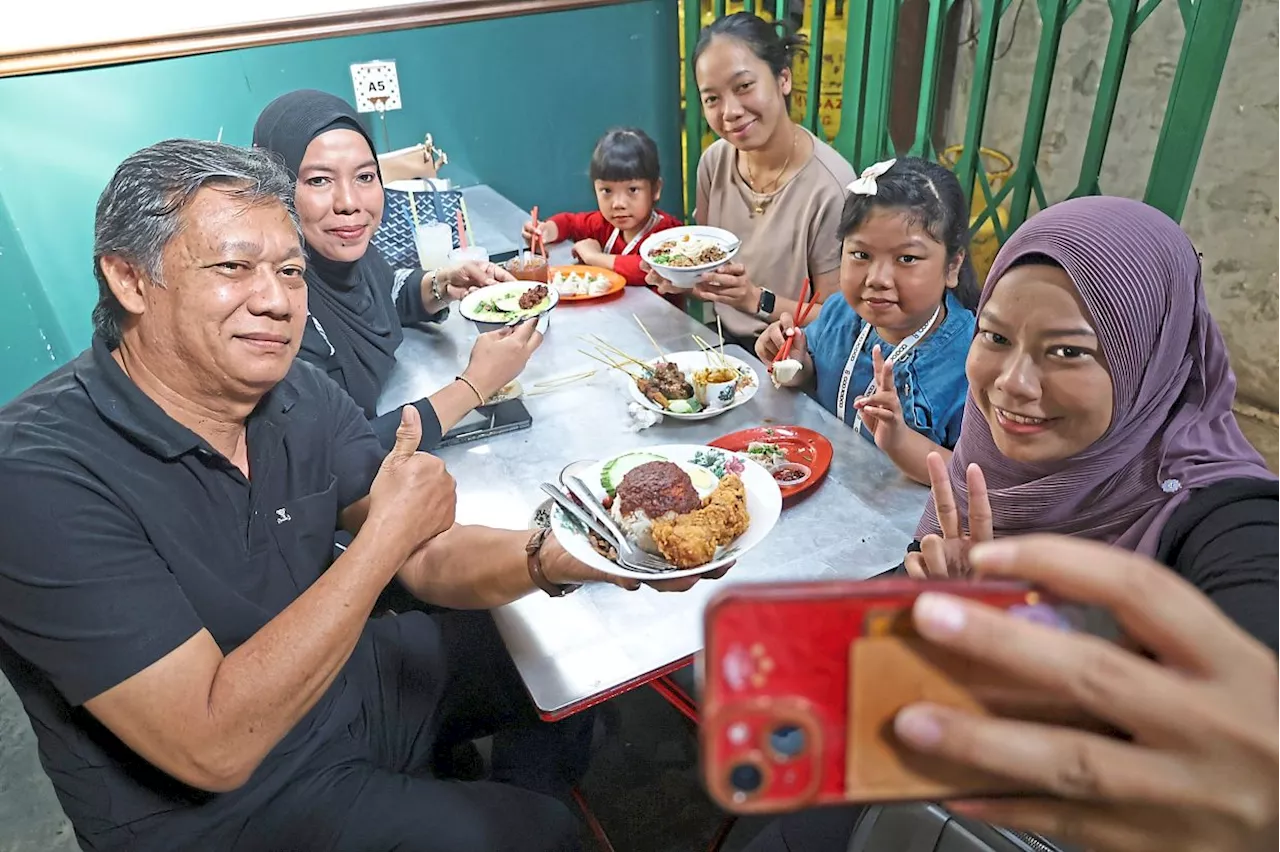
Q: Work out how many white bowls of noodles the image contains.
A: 1